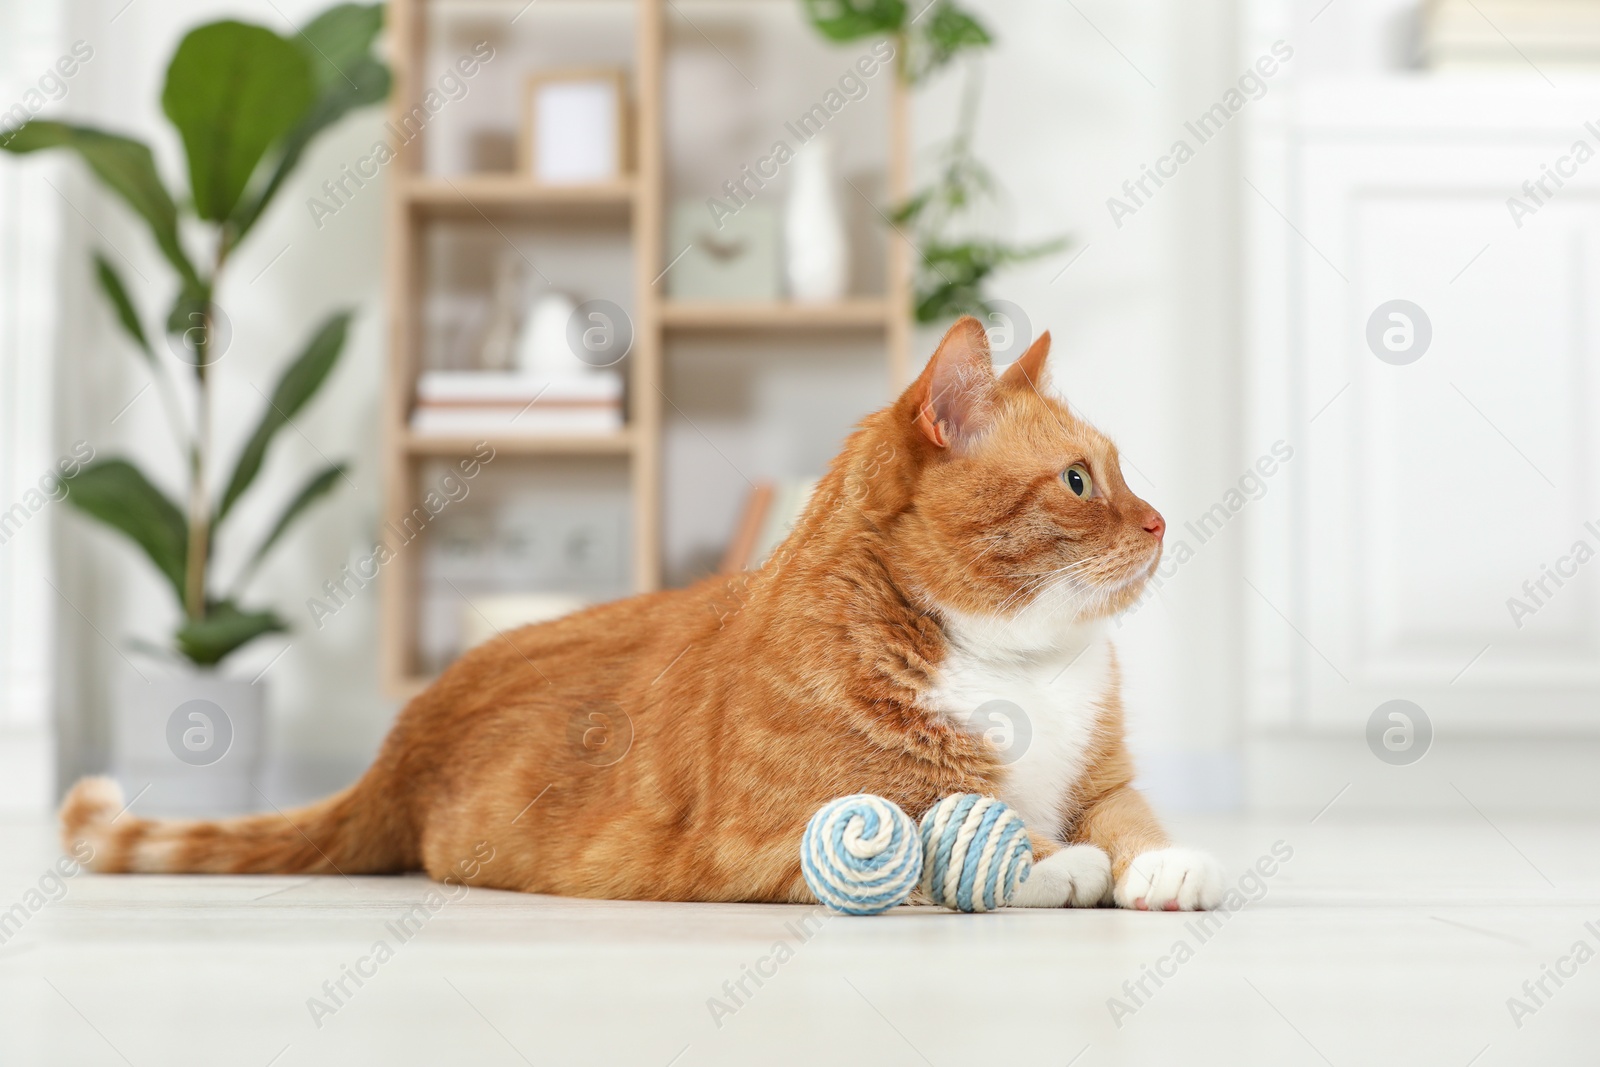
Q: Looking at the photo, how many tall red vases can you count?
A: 0